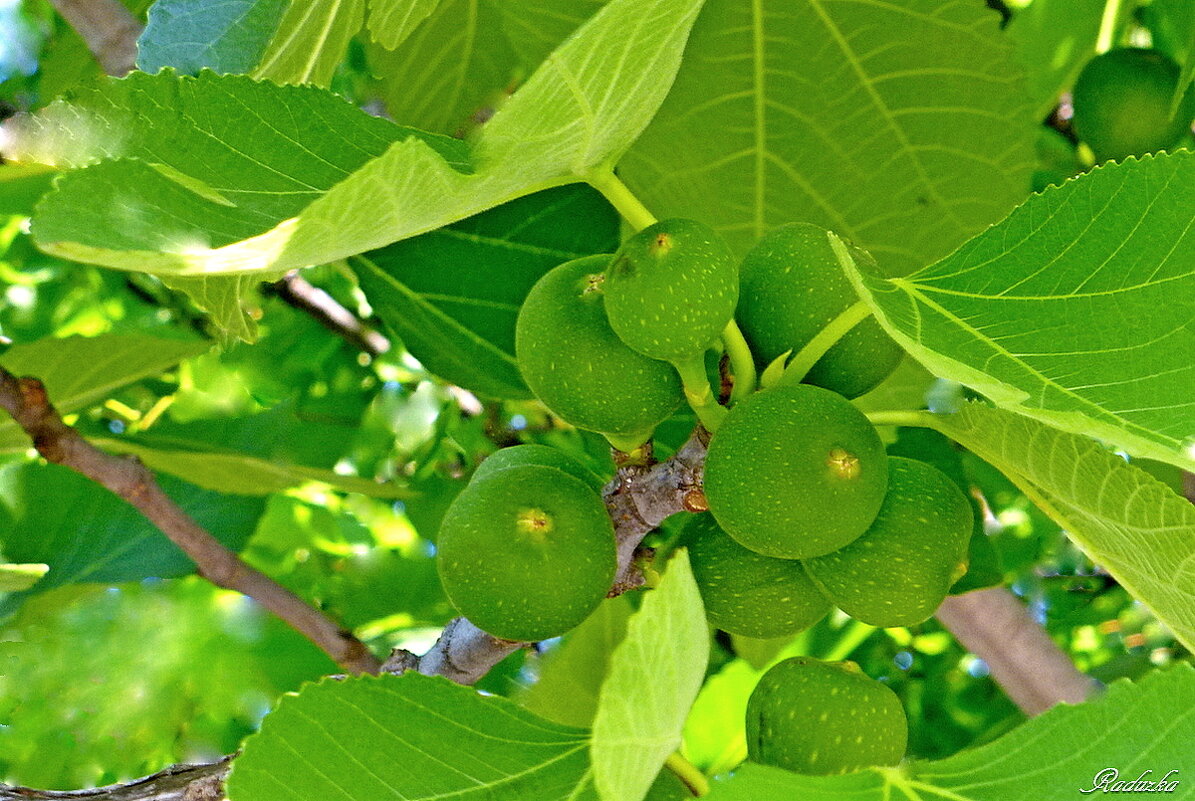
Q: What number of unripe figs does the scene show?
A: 10